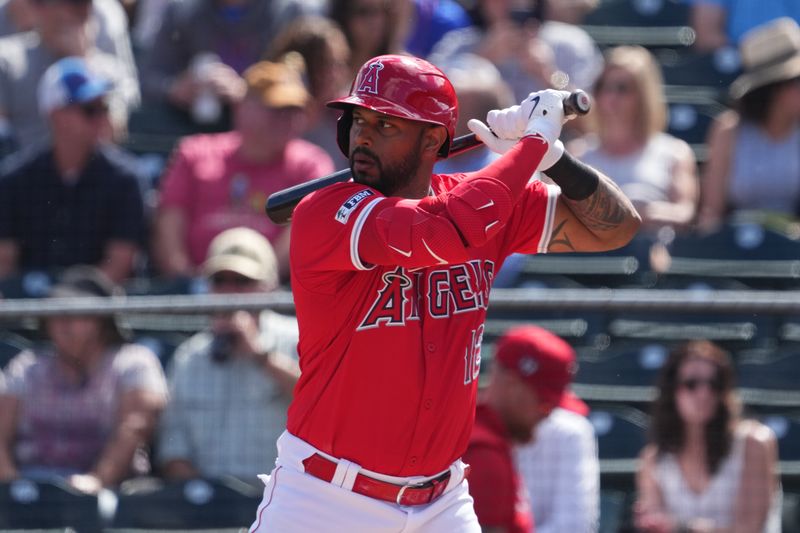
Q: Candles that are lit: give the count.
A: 0